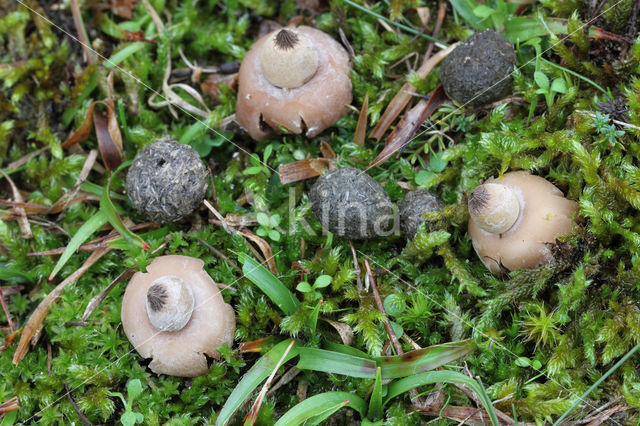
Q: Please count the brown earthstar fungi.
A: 3